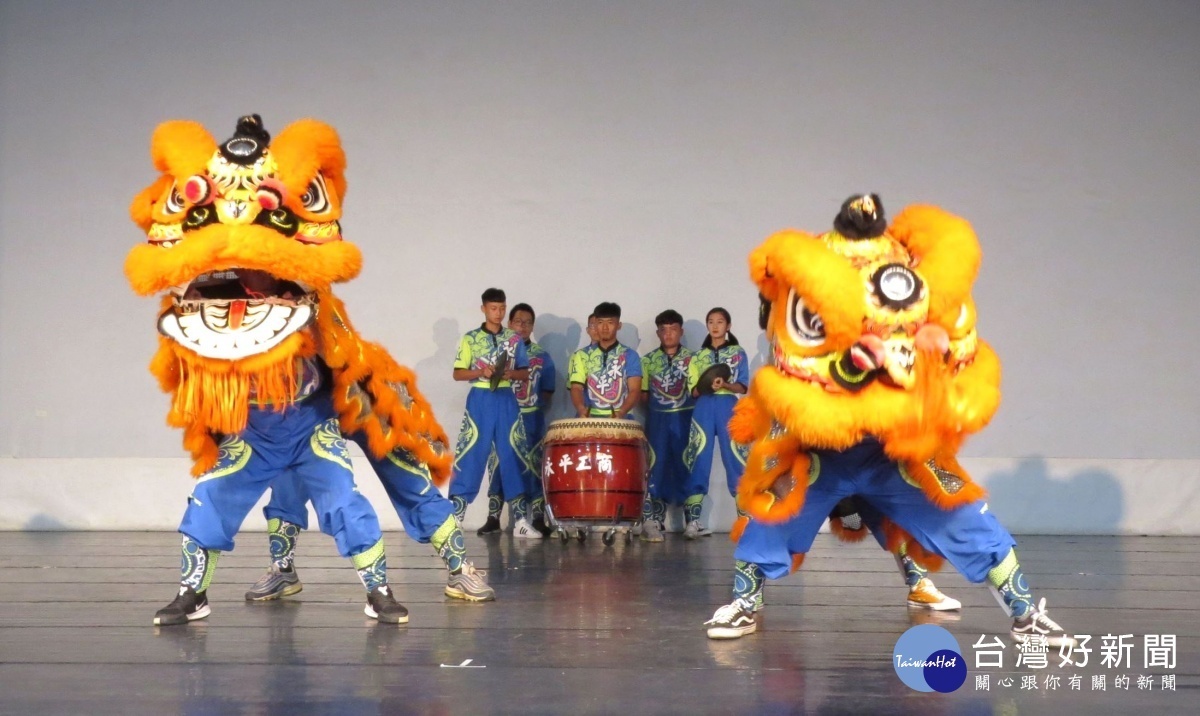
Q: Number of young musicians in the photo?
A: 6